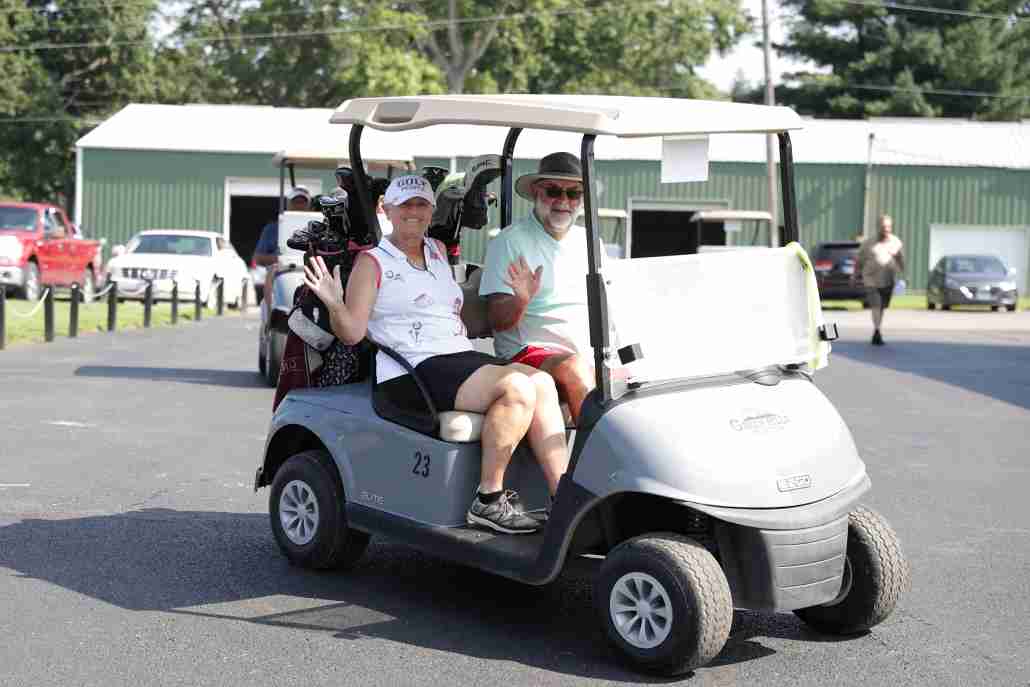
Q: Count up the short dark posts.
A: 9